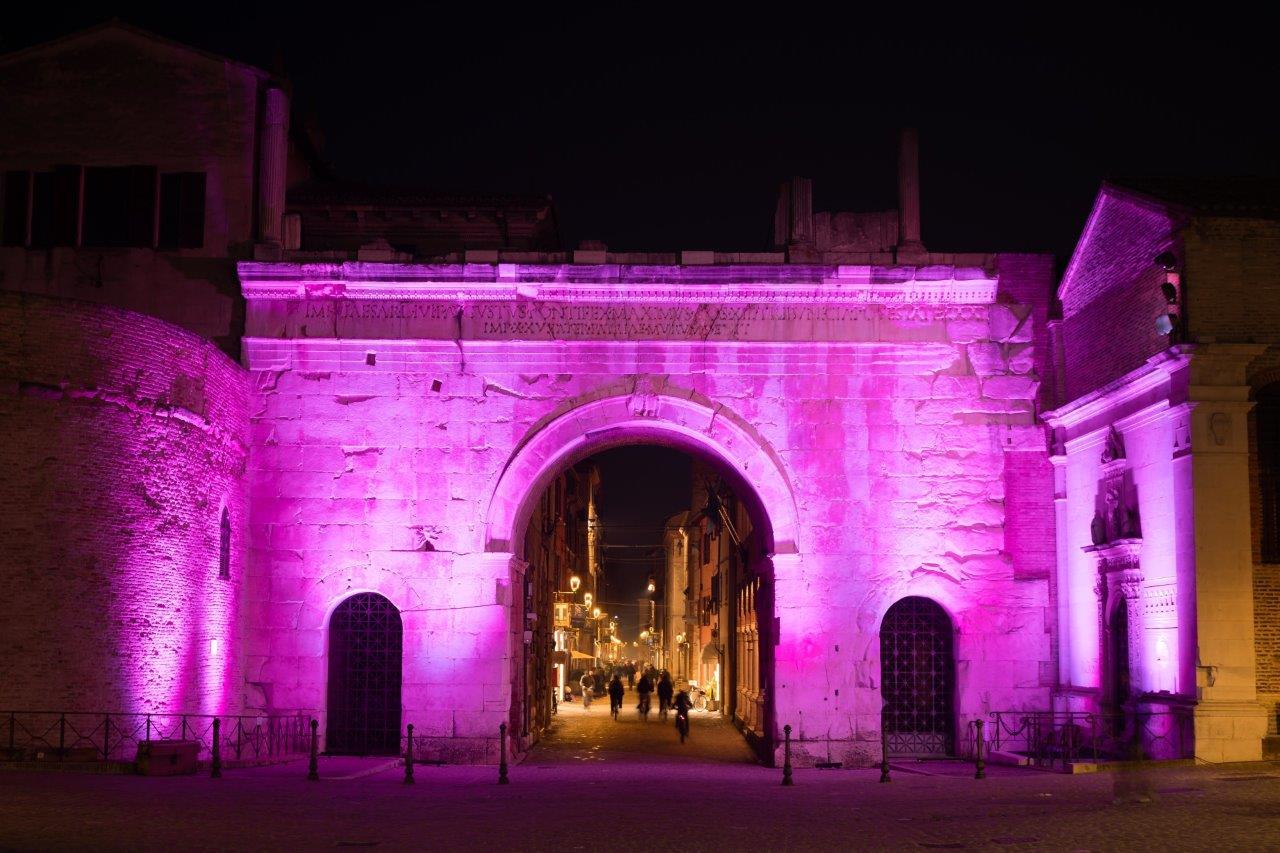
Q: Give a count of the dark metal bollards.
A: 7